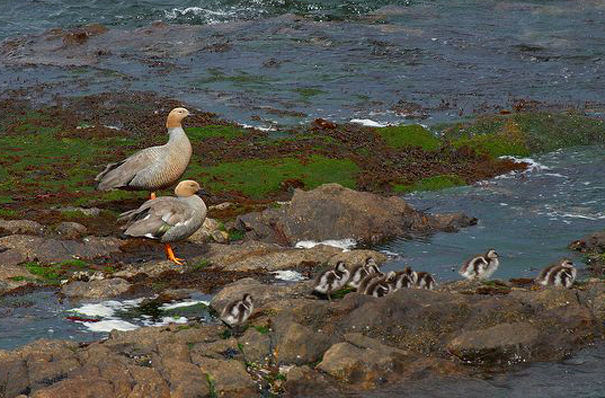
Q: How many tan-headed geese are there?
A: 2